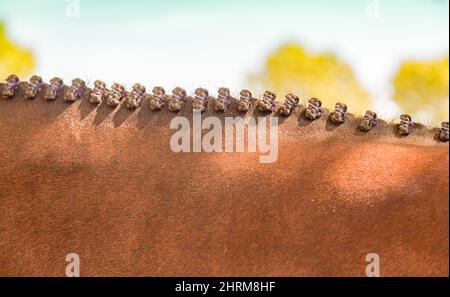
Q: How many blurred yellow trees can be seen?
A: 3